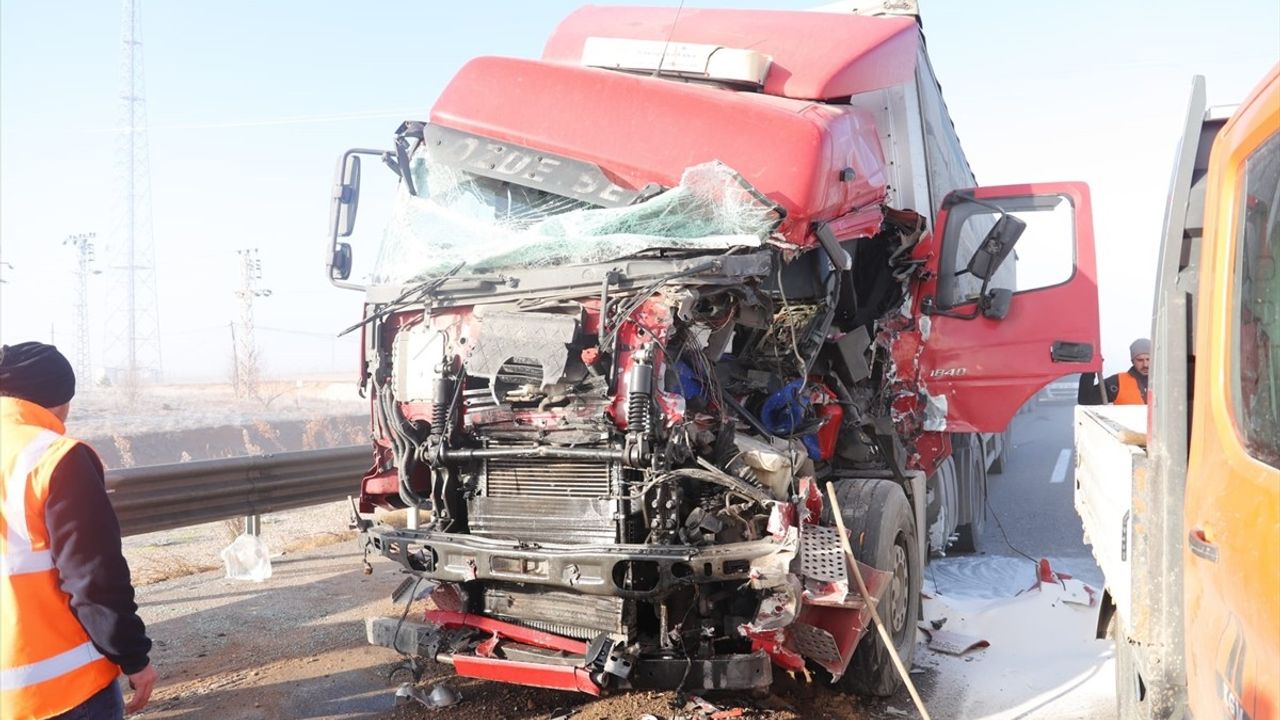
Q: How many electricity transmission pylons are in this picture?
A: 3